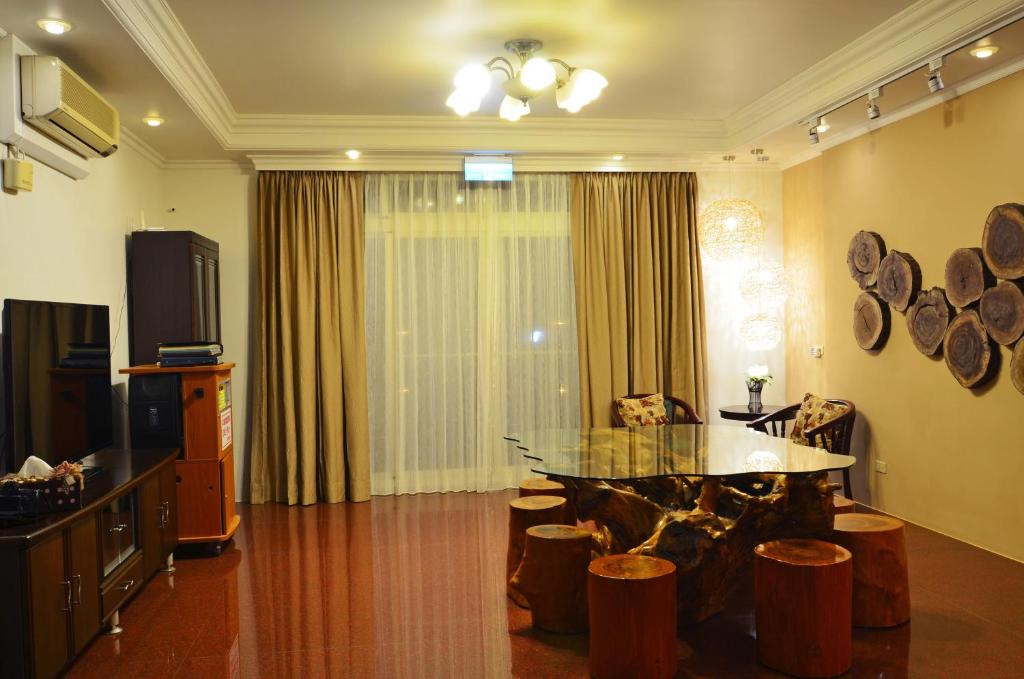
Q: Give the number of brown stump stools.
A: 7